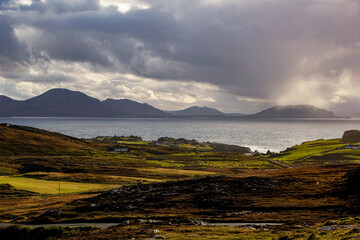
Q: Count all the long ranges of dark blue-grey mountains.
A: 1